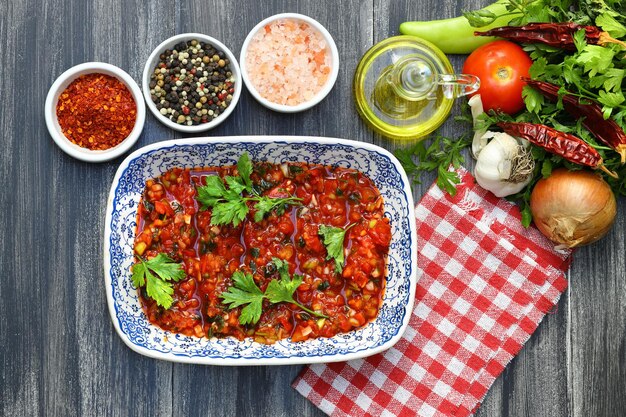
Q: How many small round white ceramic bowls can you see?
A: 3